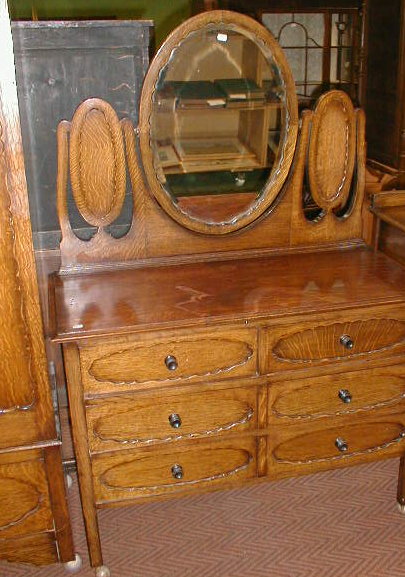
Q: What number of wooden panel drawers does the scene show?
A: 6